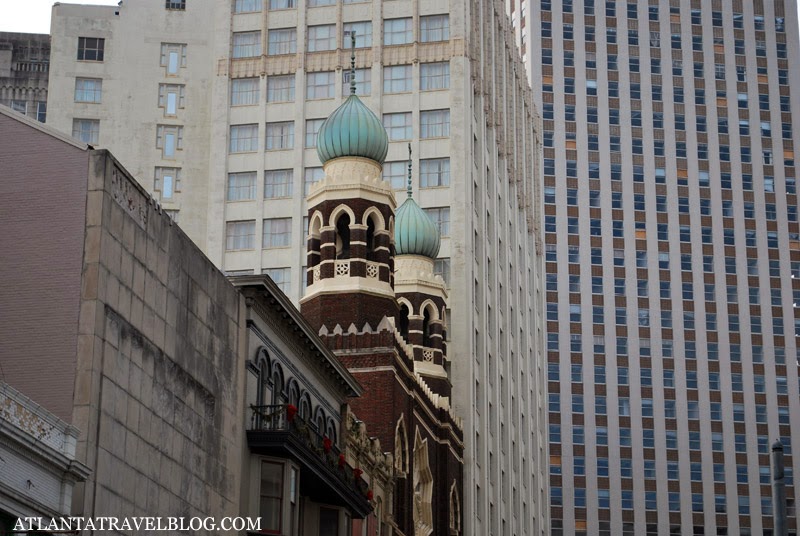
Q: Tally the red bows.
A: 5